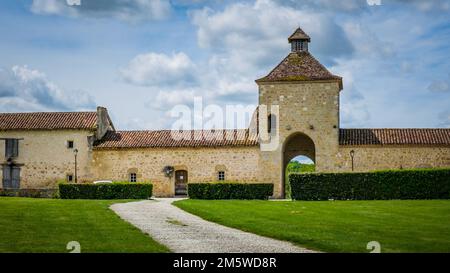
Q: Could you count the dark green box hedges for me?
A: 3